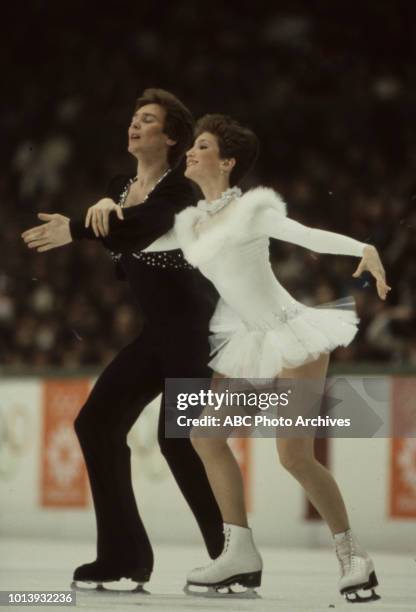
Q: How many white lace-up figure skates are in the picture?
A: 2